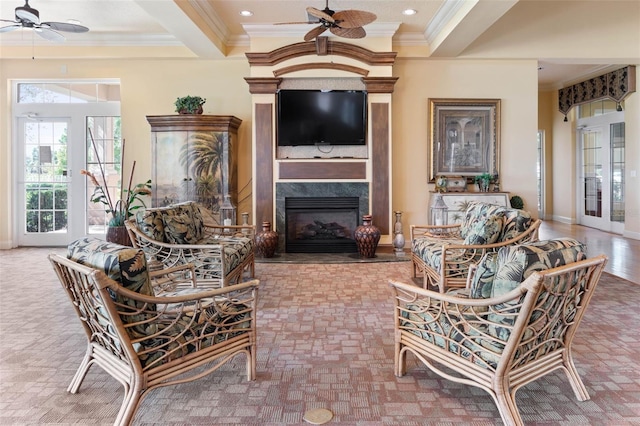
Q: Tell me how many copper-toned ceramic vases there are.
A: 2